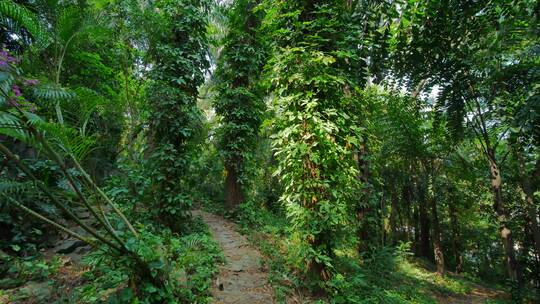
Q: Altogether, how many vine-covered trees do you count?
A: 3